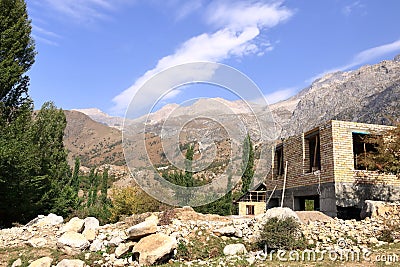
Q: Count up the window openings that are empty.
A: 3